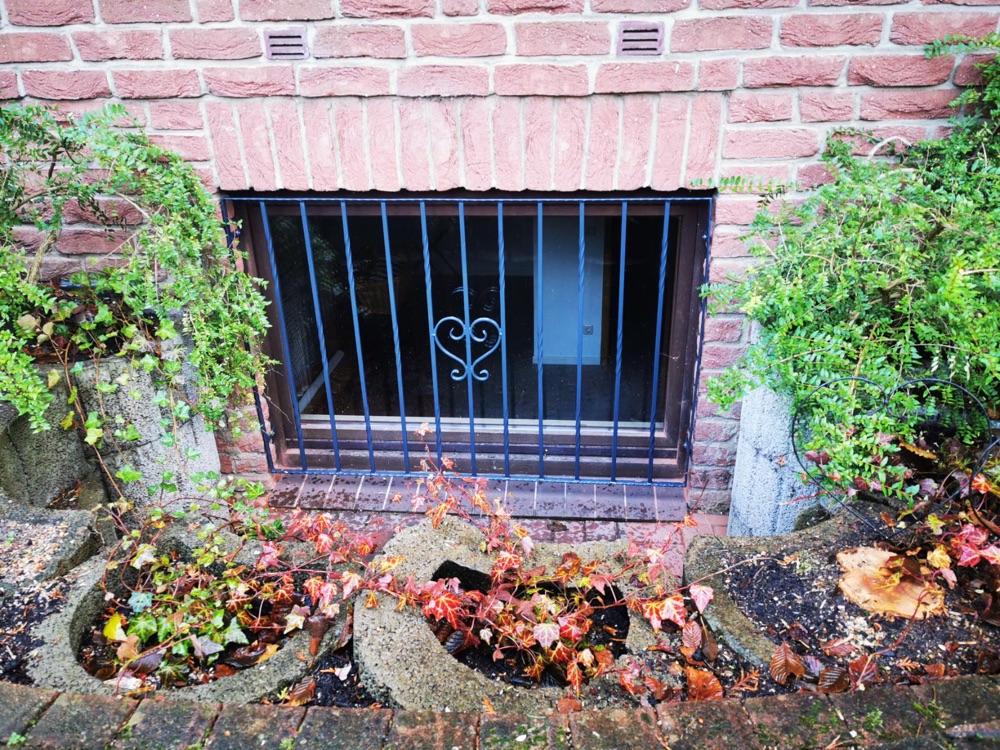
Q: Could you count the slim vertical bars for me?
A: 11